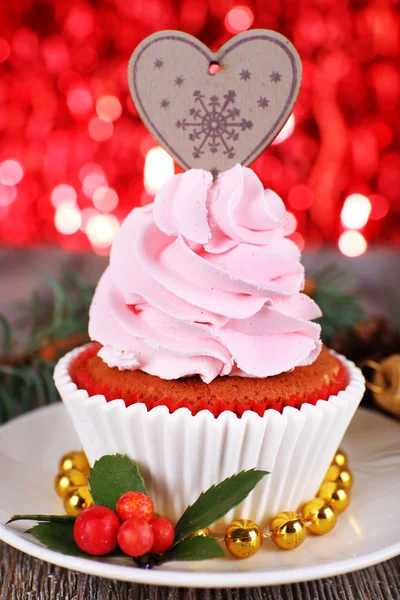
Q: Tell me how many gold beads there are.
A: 10